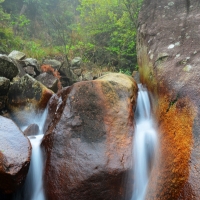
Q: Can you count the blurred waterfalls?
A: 2